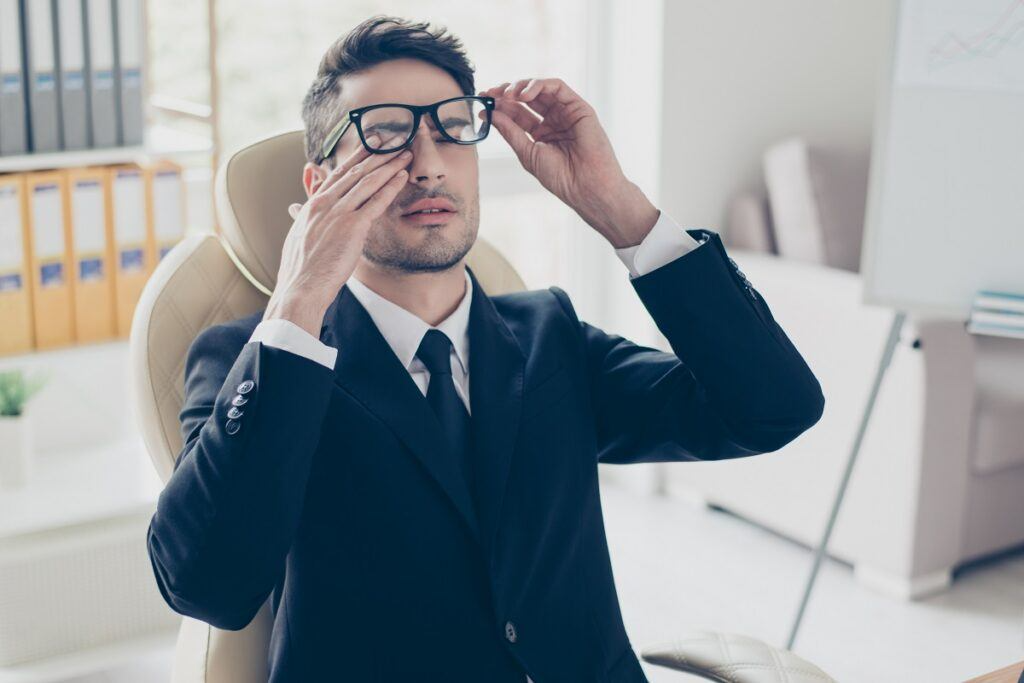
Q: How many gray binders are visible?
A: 5